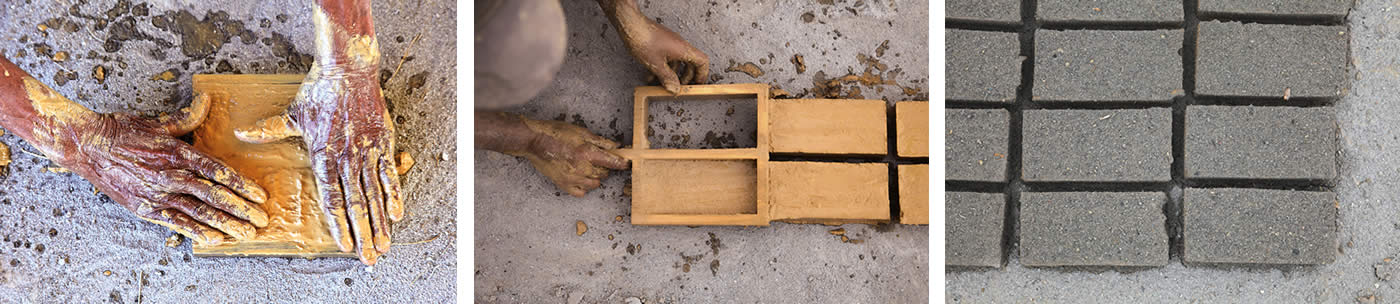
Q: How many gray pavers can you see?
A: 12